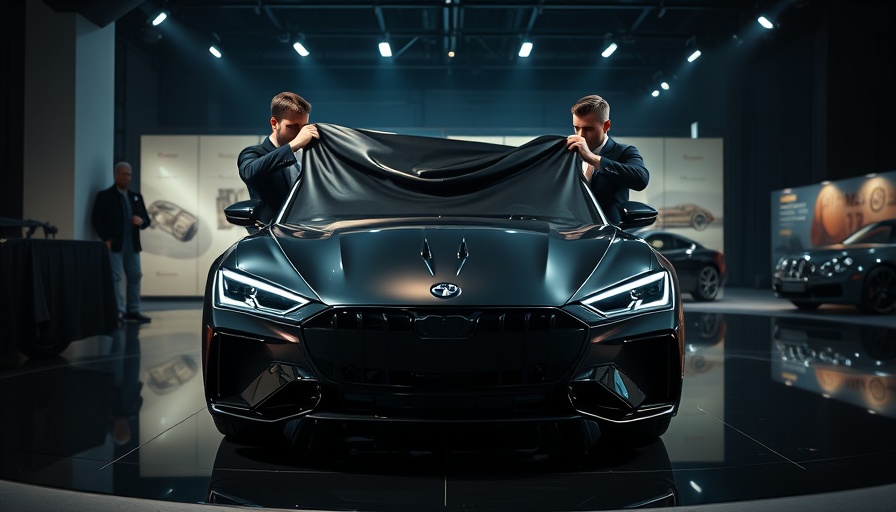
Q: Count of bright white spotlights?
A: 10